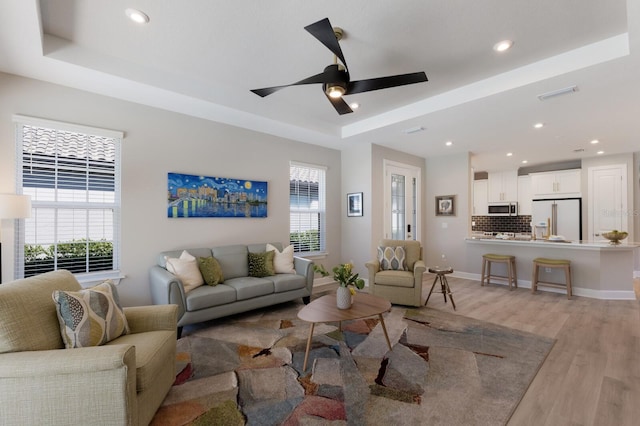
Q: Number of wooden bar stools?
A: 2